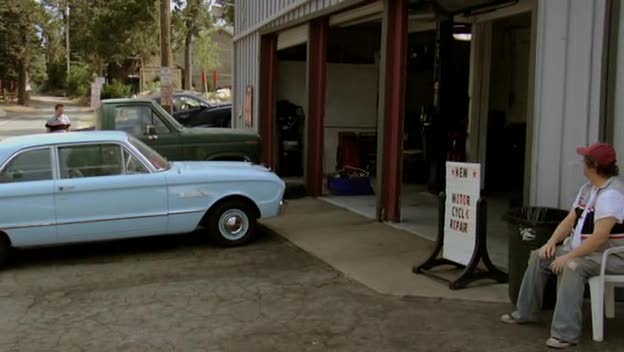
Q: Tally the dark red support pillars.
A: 3